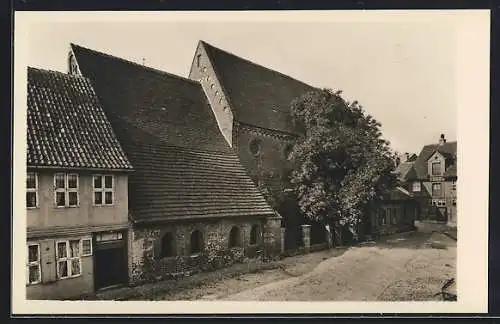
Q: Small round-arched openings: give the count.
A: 4